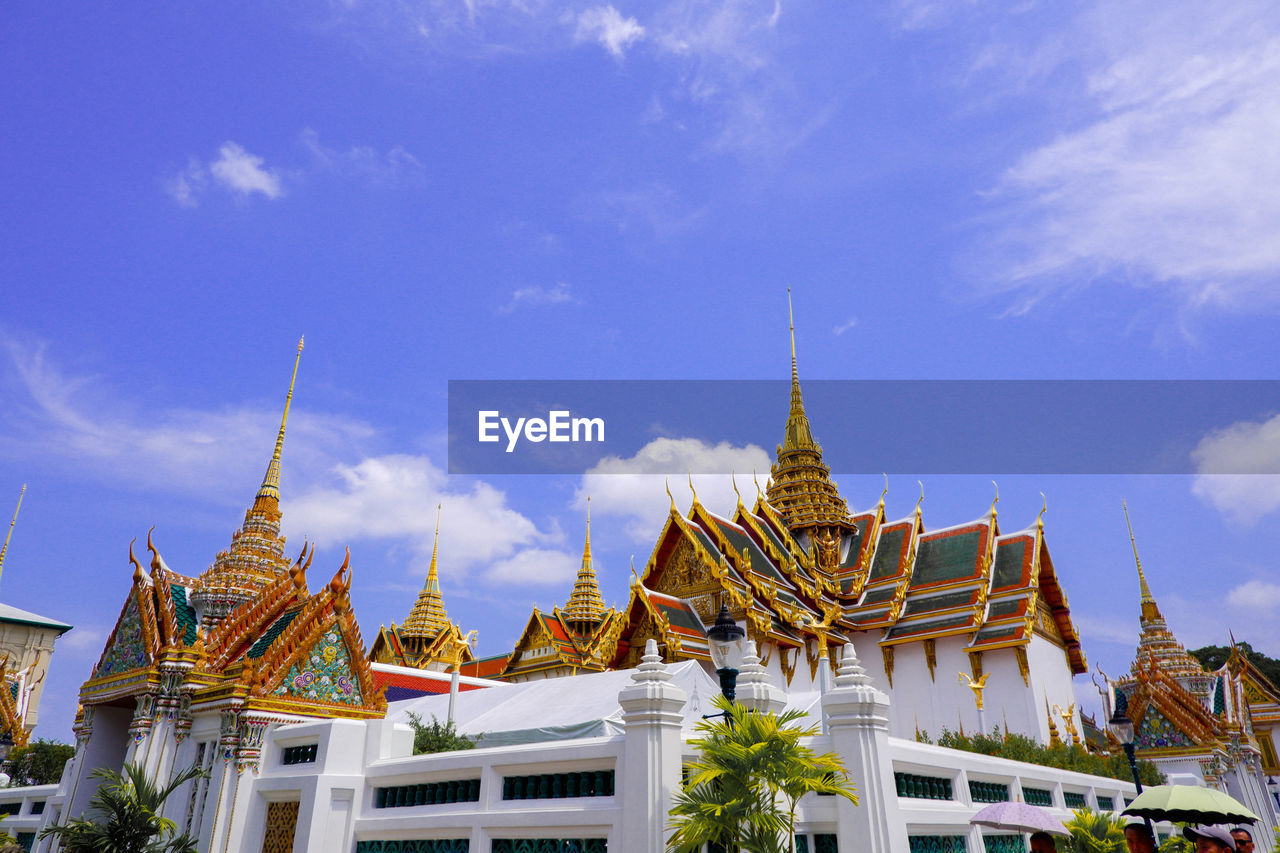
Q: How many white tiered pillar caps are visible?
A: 3